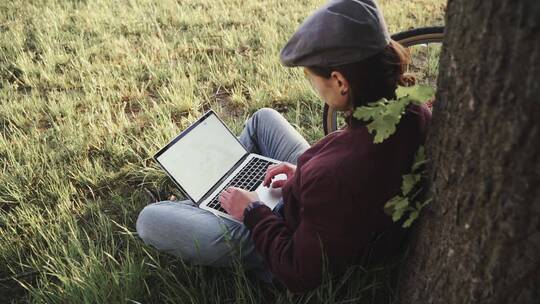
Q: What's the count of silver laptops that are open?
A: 1